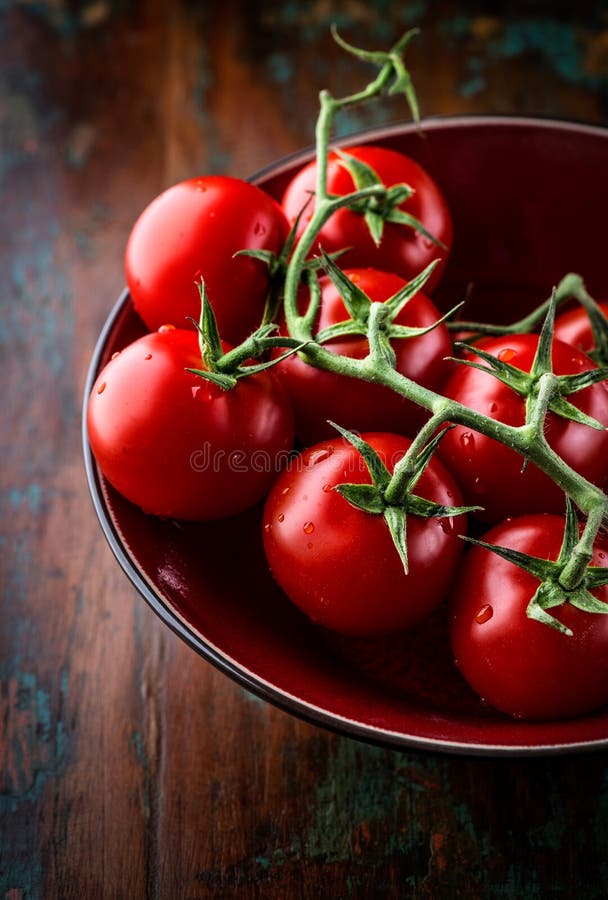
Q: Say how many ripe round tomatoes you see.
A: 8